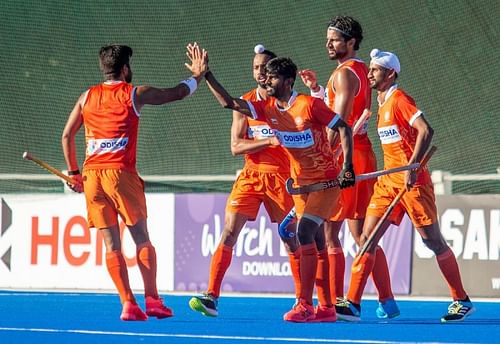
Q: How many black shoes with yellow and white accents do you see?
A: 3